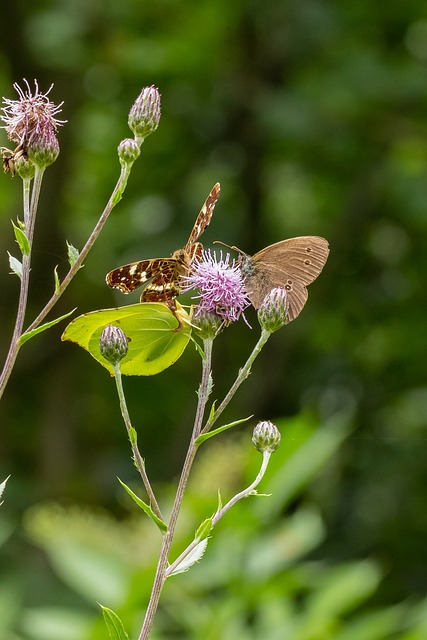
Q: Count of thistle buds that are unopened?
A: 5